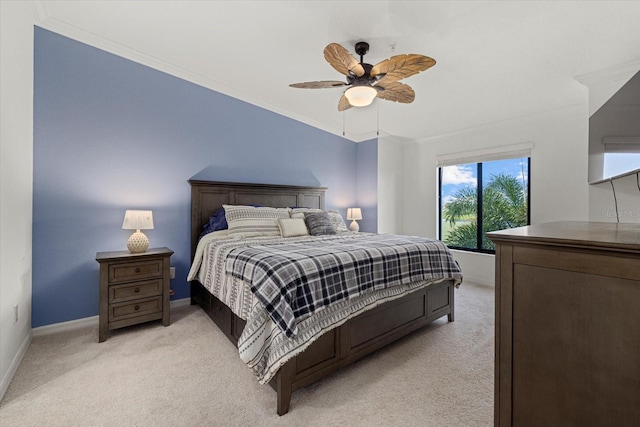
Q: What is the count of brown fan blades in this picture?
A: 5